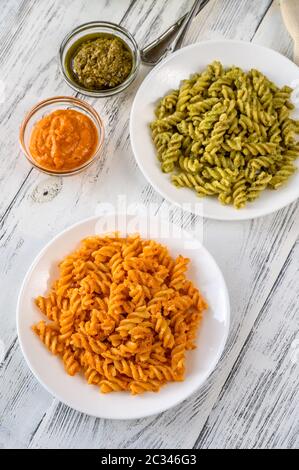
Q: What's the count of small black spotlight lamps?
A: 0